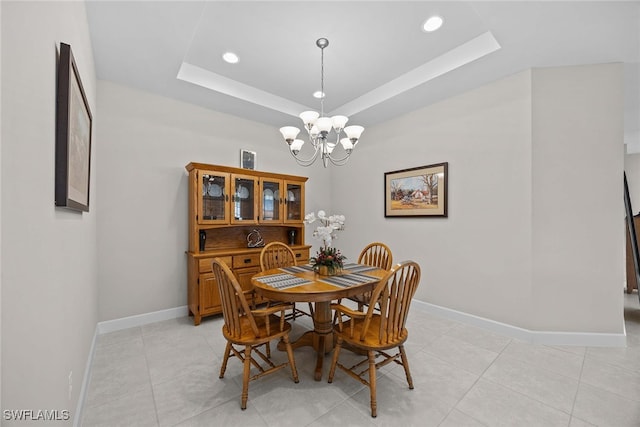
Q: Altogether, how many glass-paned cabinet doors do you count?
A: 4